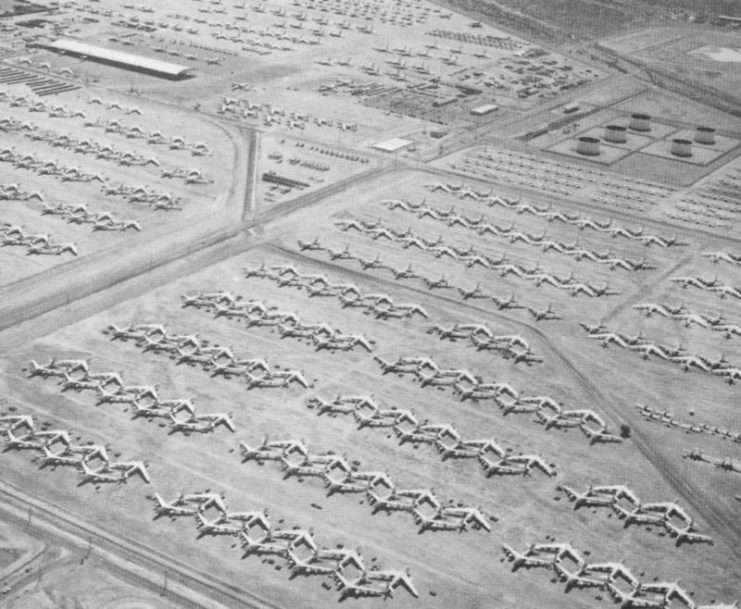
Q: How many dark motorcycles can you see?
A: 0